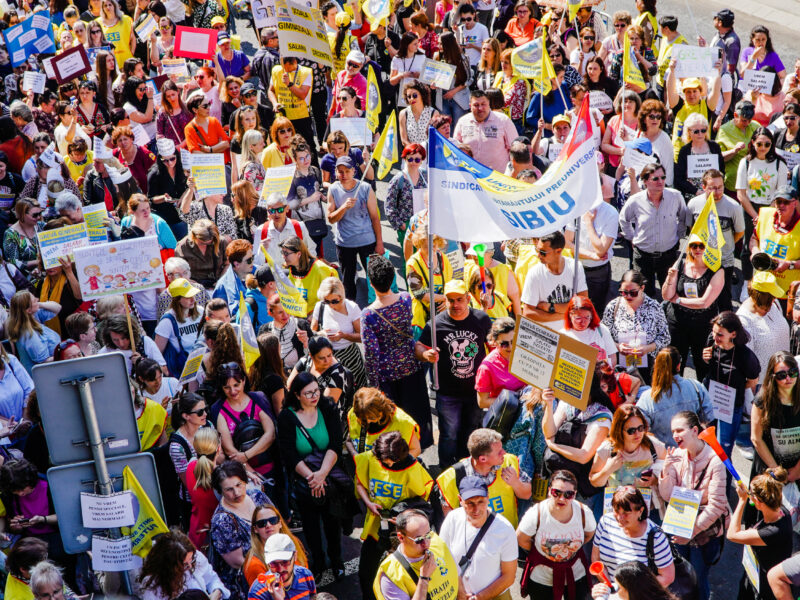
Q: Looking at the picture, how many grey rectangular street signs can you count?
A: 2